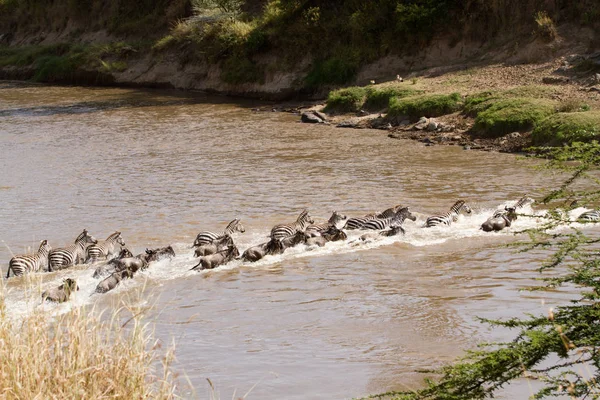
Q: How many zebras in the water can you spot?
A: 11